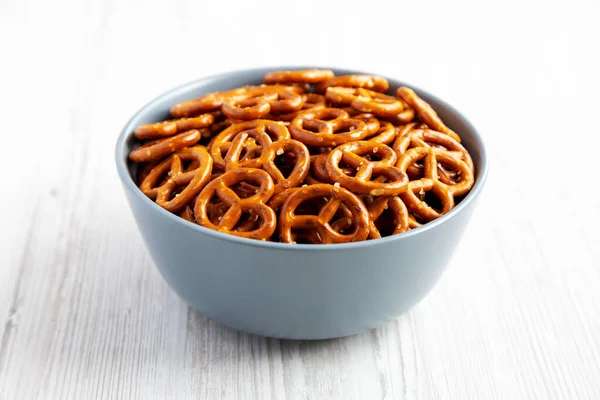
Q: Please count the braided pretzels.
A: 0